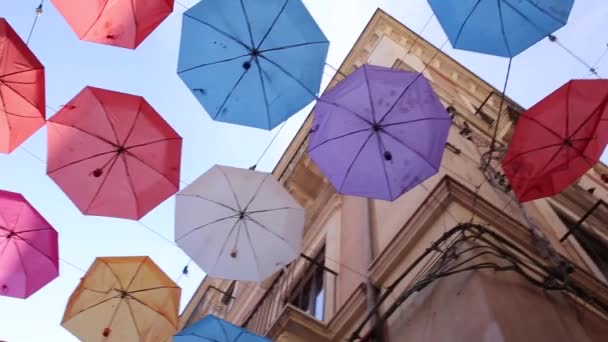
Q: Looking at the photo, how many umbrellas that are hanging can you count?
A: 11